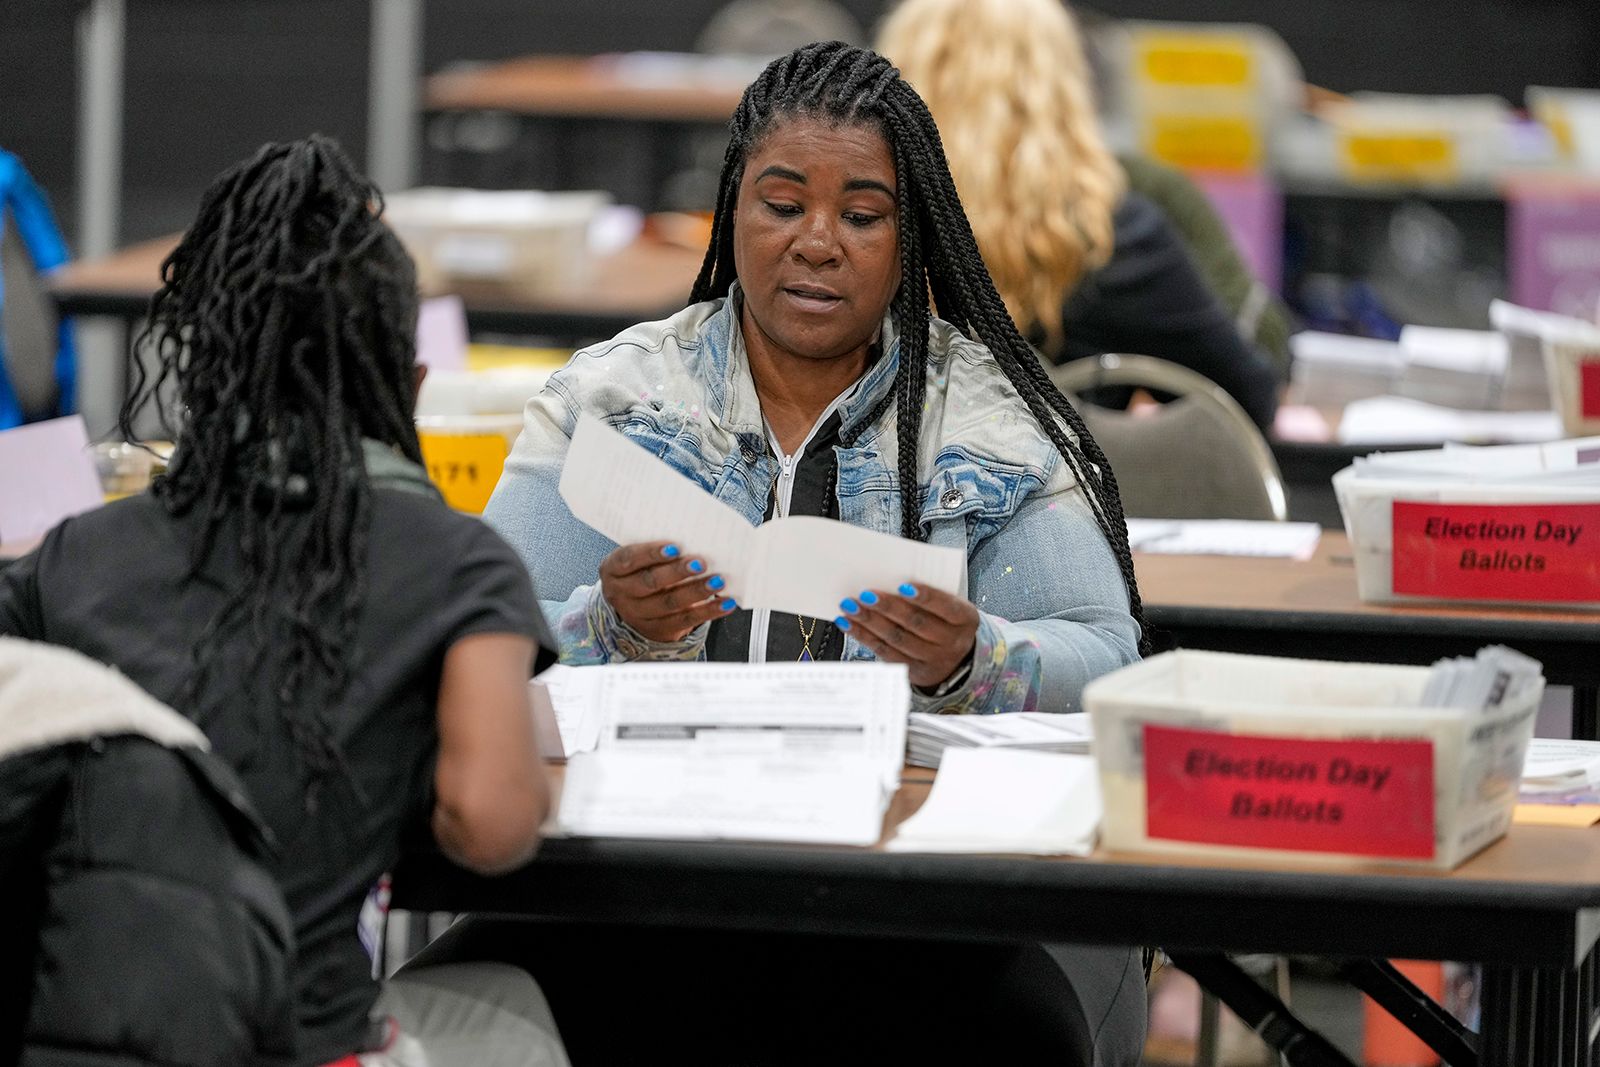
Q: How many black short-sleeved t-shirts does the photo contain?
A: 1